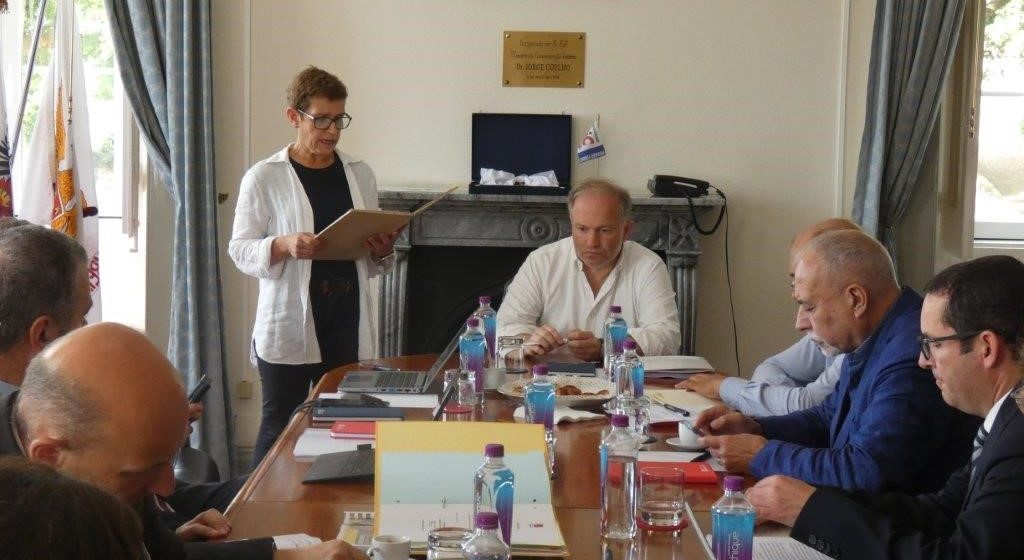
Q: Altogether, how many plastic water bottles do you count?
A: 9